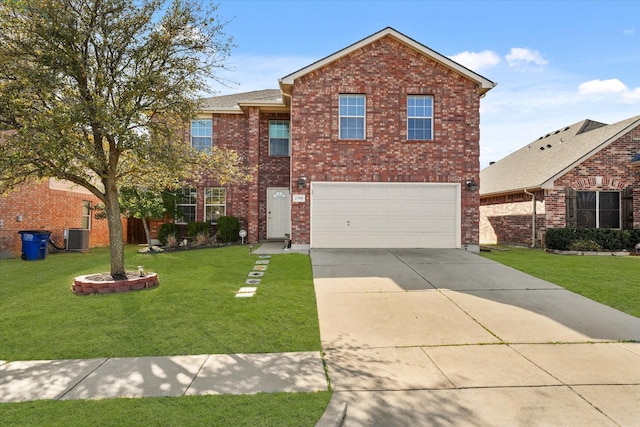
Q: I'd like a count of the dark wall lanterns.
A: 2